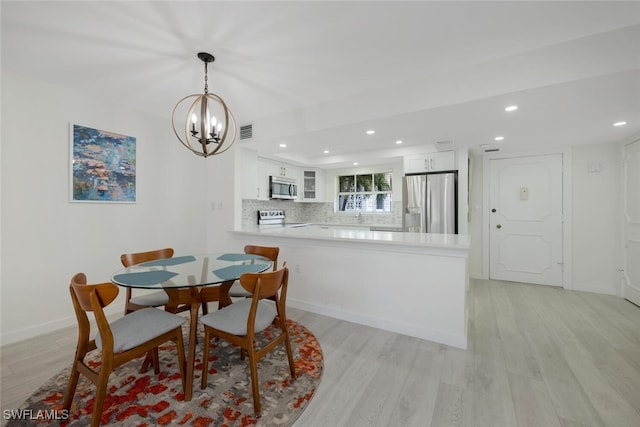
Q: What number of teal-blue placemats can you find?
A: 4